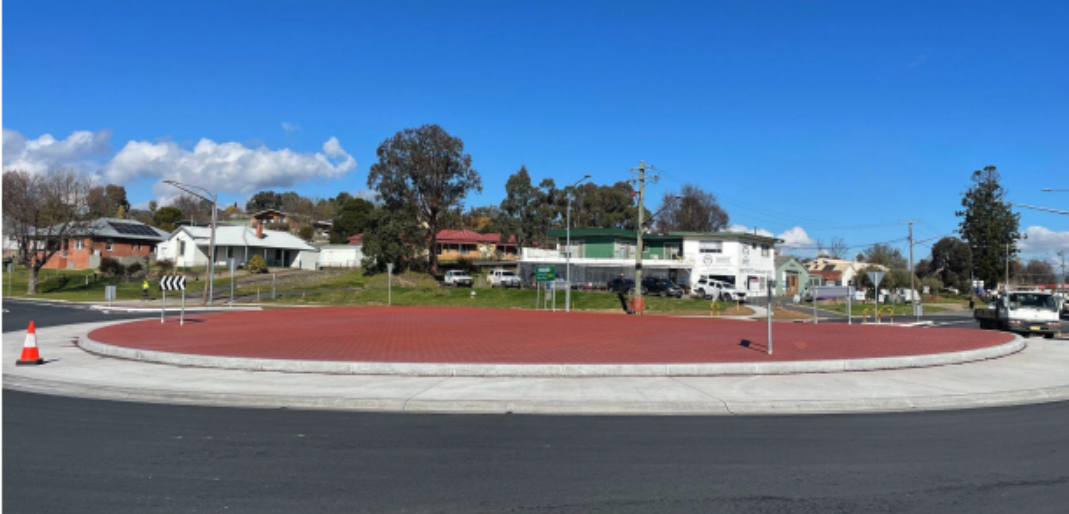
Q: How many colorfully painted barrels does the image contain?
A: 0